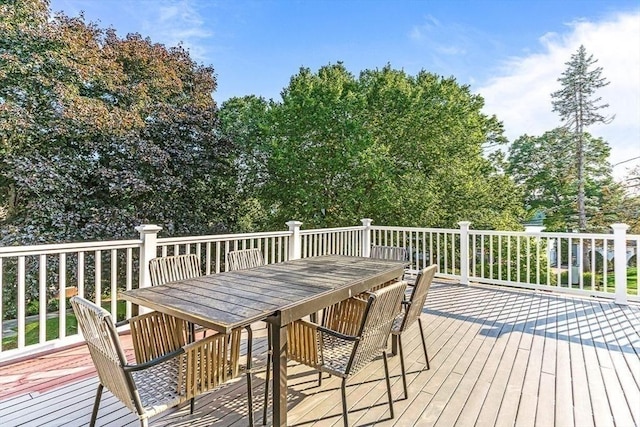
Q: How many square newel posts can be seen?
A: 5